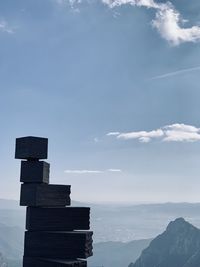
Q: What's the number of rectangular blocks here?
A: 6